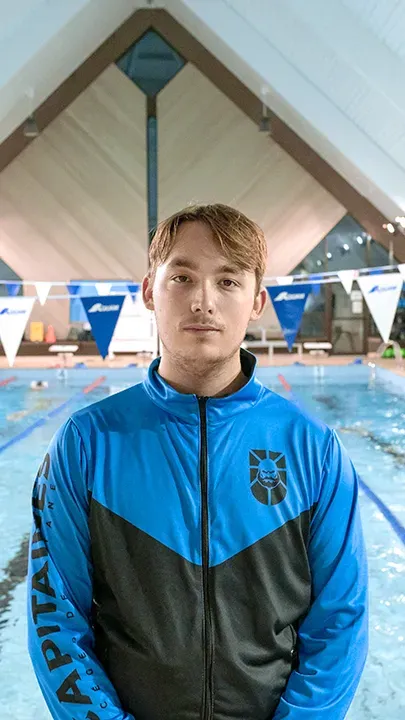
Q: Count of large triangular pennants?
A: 4